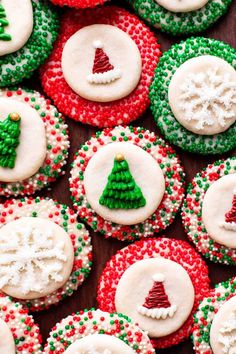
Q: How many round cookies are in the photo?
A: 13